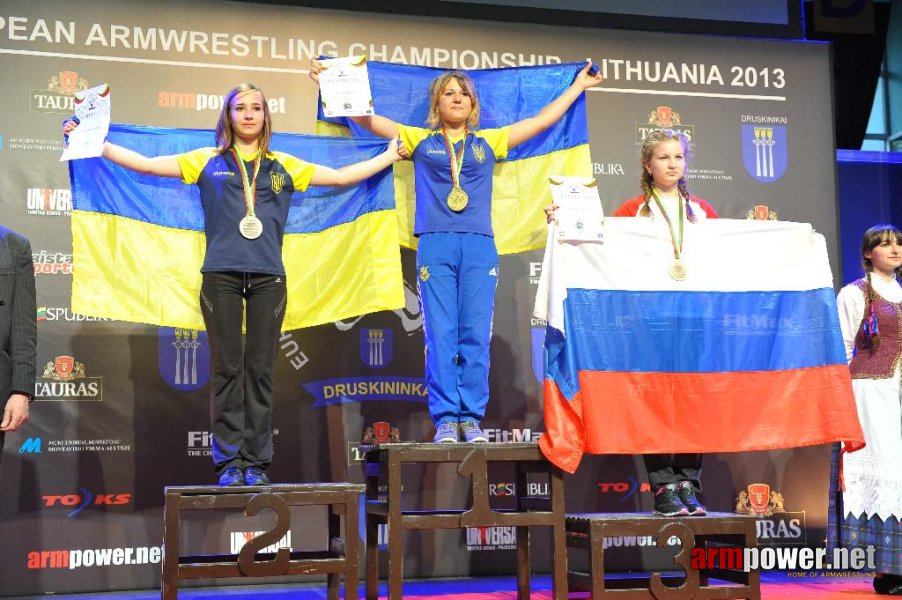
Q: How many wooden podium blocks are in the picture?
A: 3